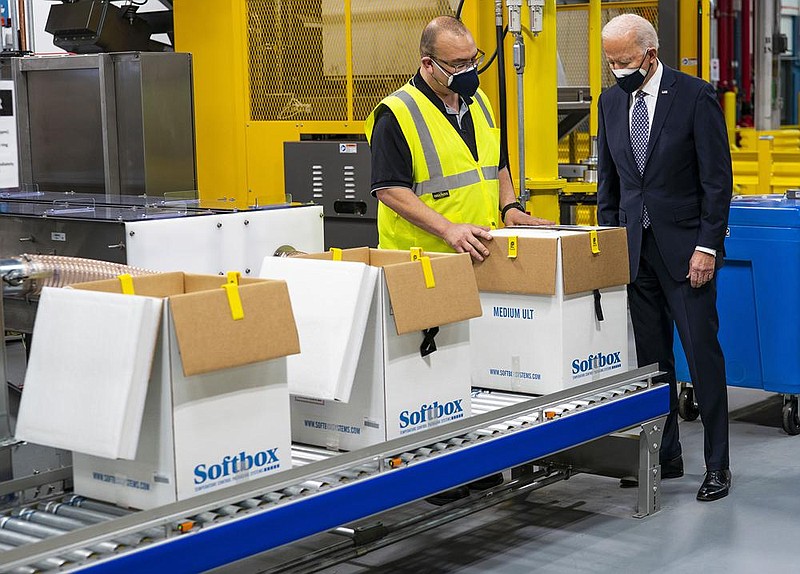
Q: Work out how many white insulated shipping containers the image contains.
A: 3